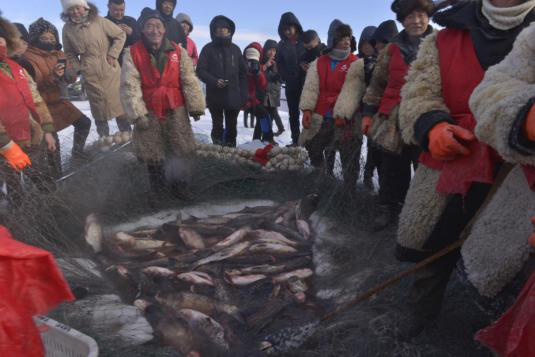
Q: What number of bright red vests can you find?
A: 5